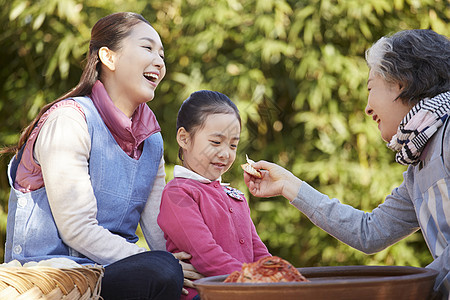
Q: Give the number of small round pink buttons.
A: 3